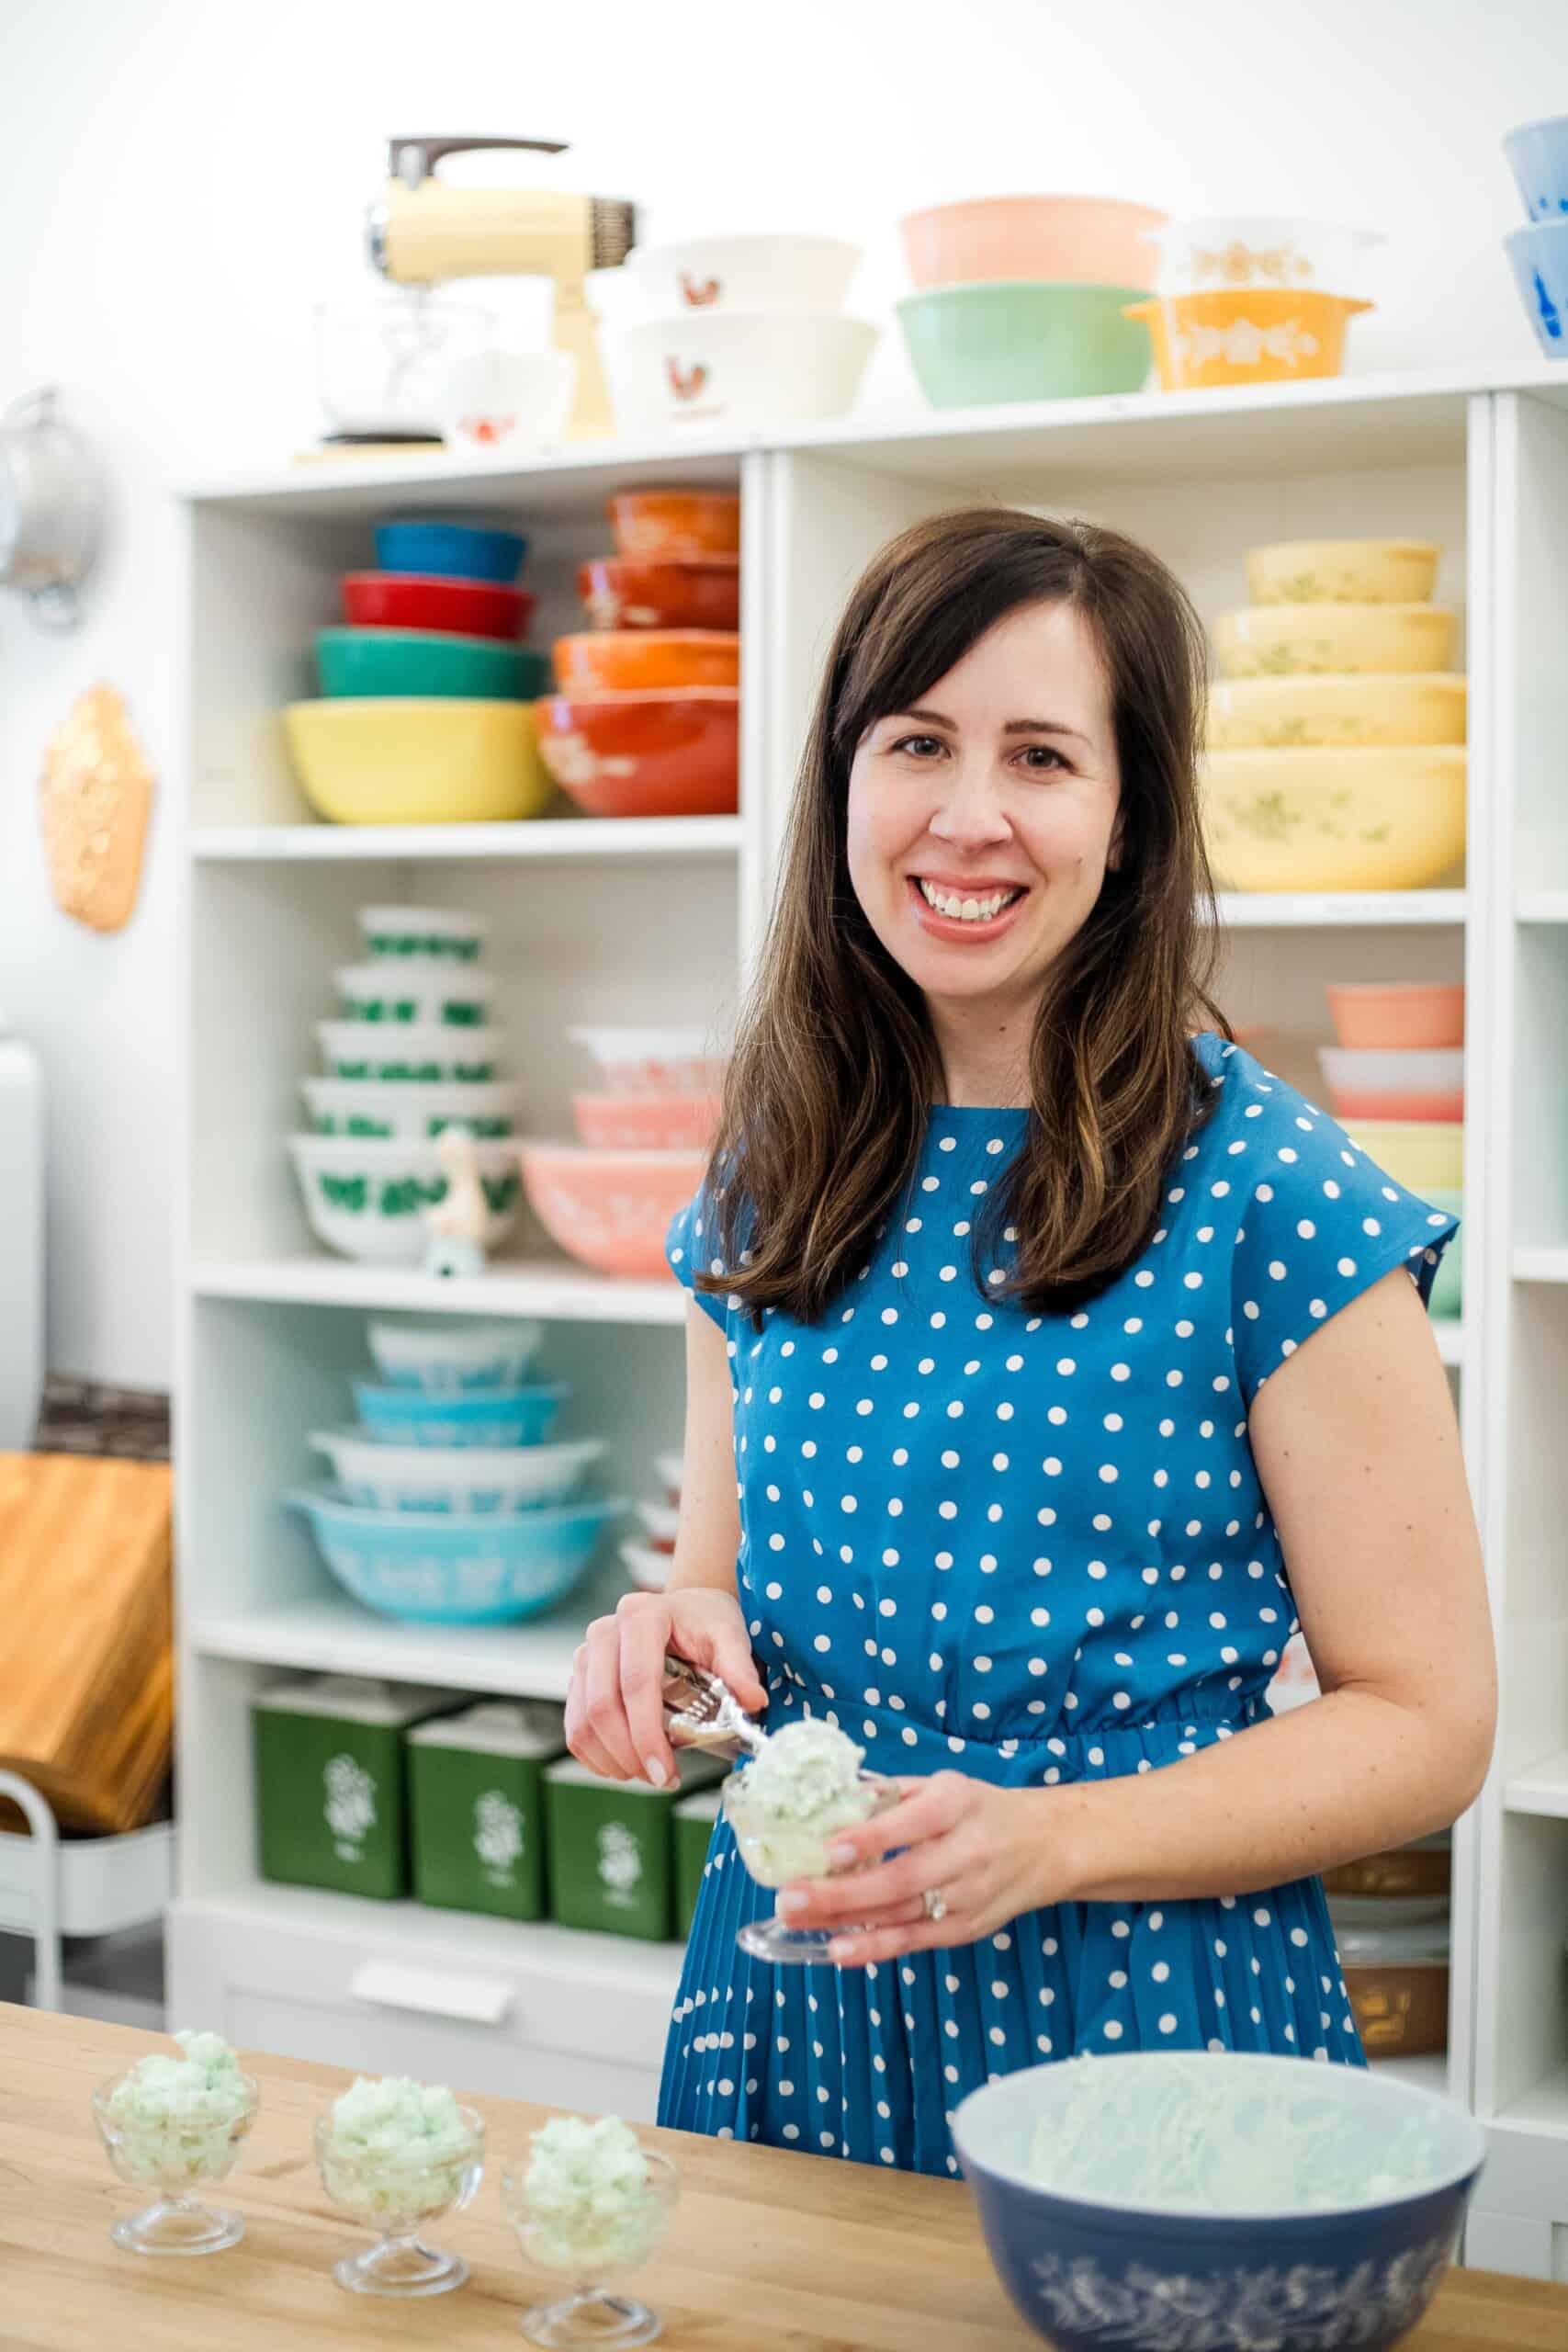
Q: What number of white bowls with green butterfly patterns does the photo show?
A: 5